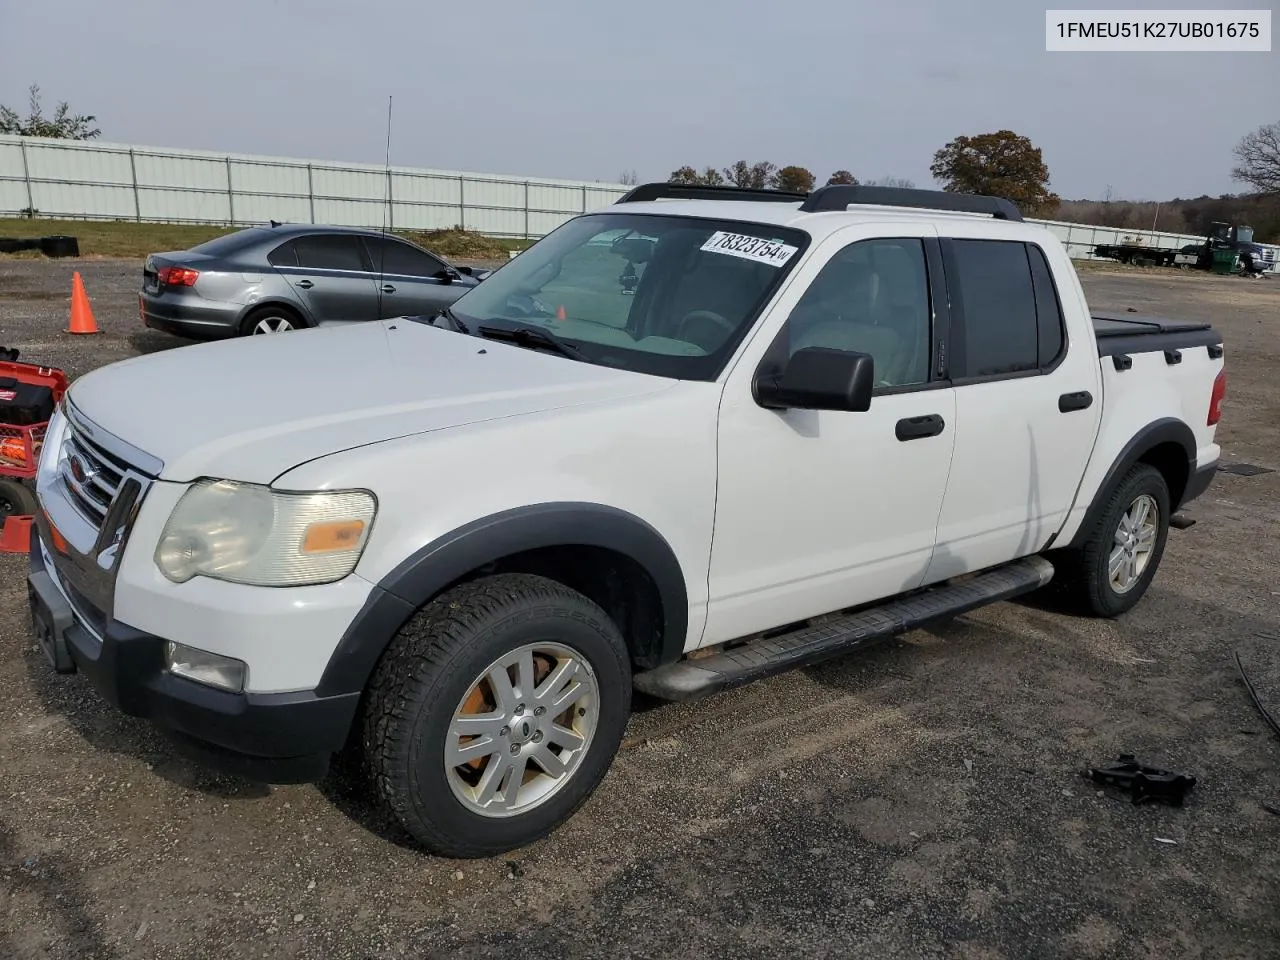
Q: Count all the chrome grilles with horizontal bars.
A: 1